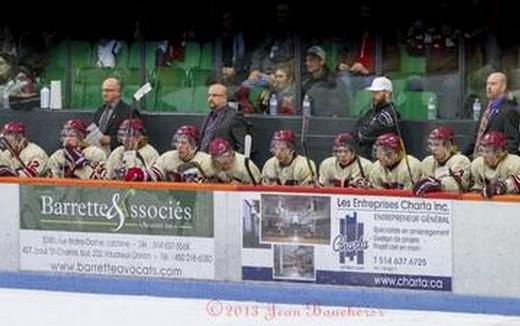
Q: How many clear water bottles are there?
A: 4